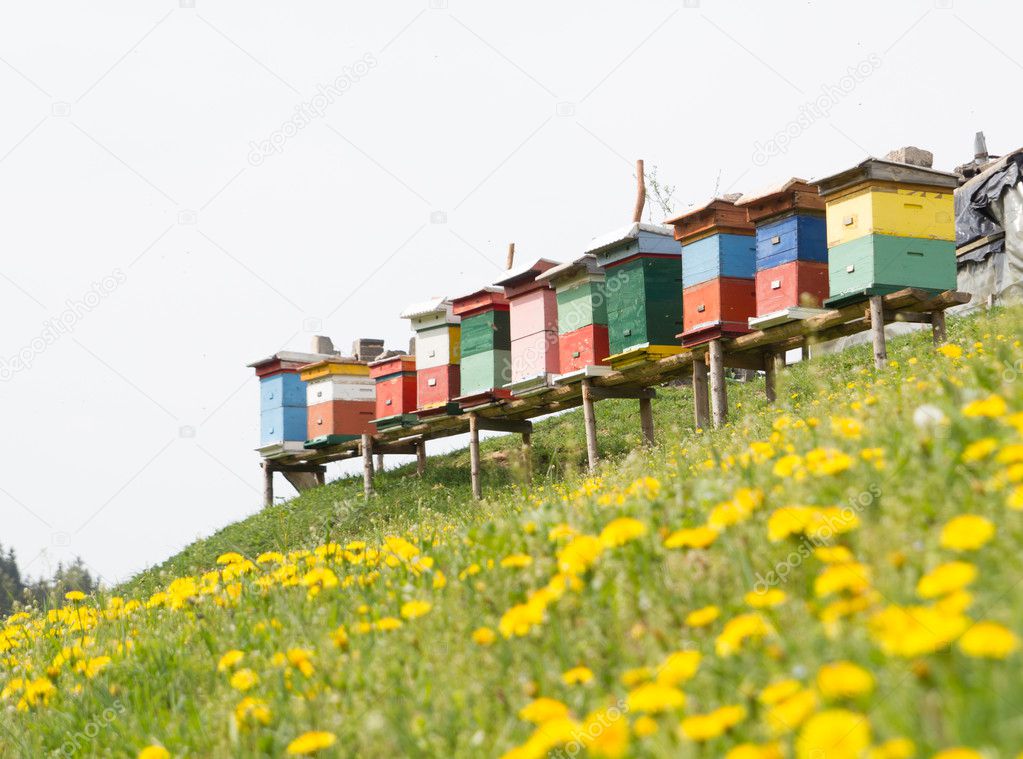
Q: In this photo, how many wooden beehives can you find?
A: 11